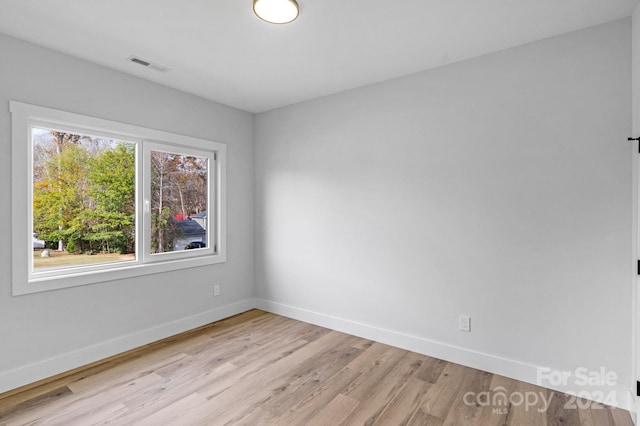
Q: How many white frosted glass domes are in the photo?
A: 1